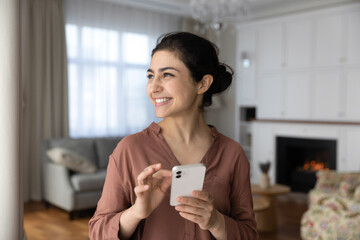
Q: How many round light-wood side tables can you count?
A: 2